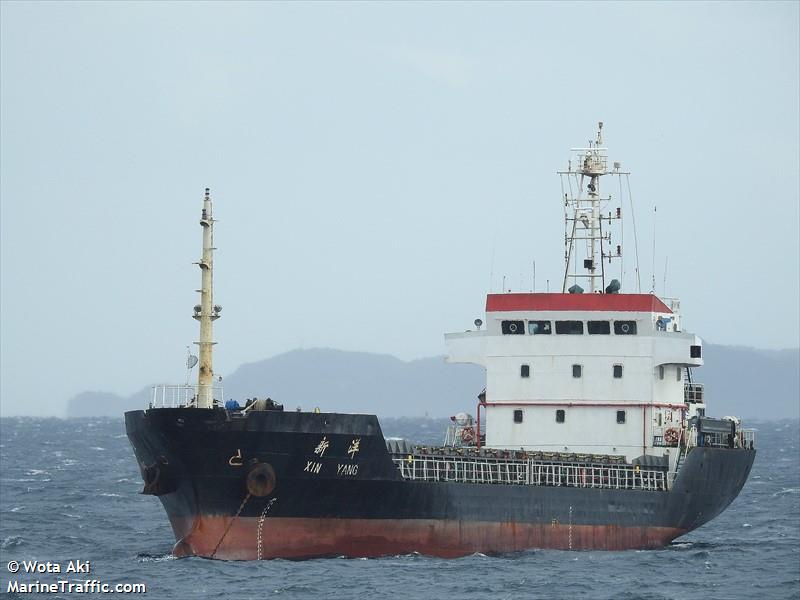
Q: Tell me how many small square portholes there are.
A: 6